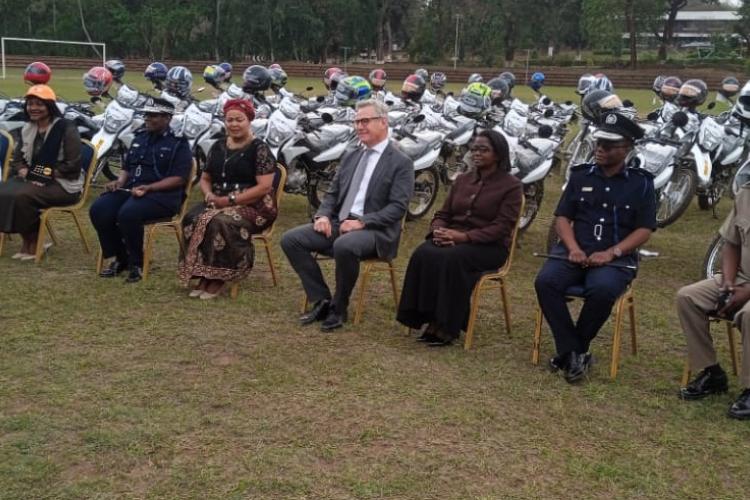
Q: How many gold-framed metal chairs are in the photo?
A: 8